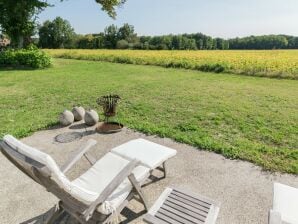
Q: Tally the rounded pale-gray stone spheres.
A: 3